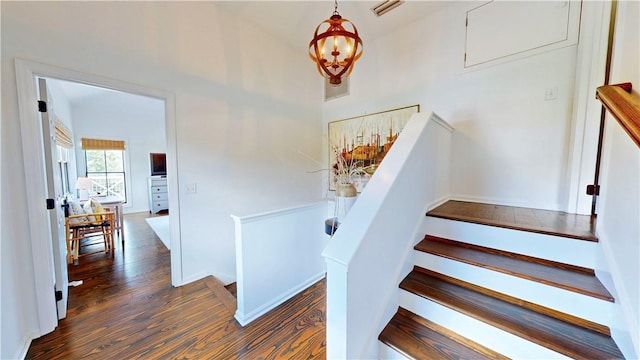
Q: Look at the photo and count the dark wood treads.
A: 4